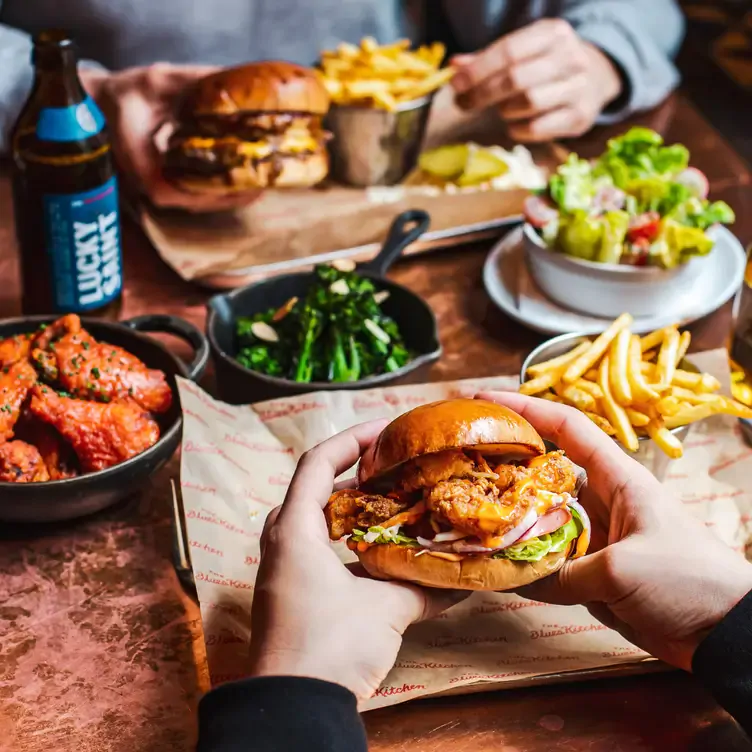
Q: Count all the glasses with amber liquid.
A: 1